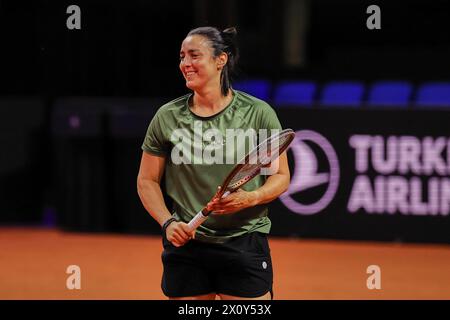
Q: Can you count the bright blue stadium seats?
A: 5